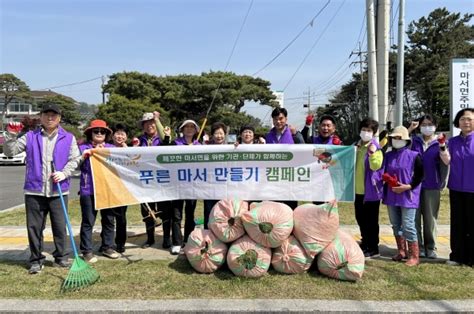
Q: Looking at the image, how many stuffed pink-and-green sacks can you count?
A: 7